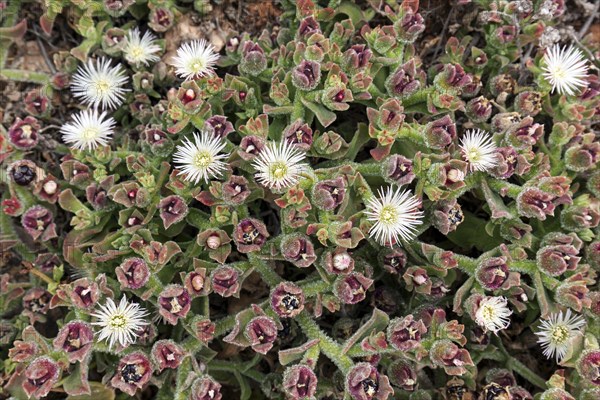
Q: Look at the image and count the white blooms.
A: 12